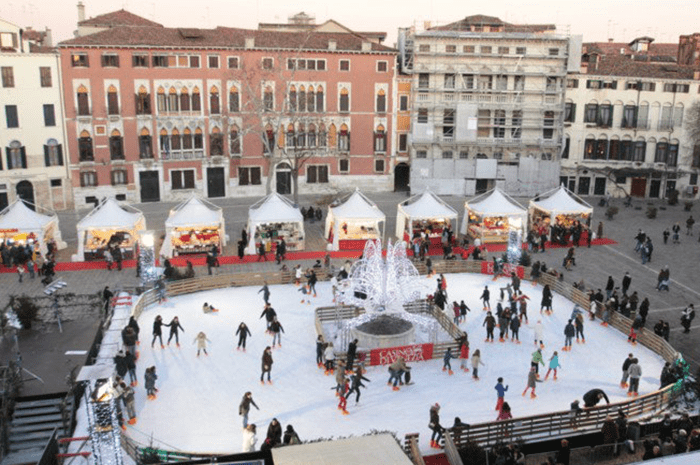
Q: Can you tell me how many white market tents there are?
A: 8